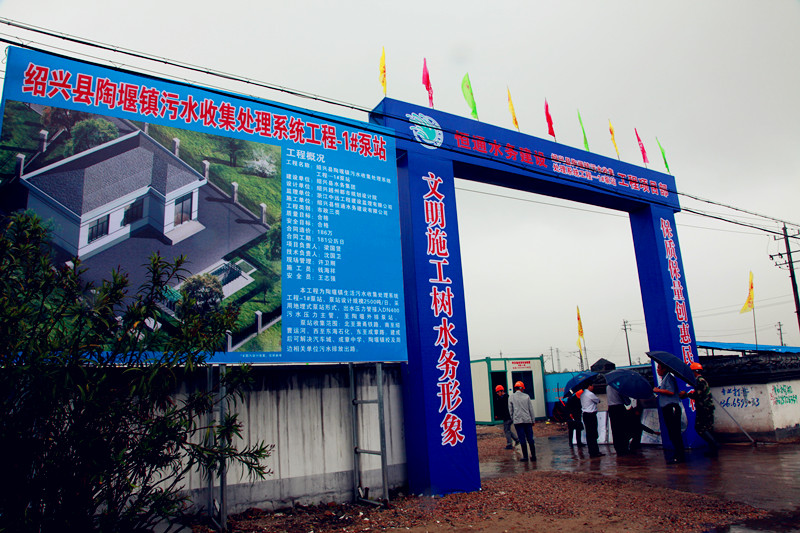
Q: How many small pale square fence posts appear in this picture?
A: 9